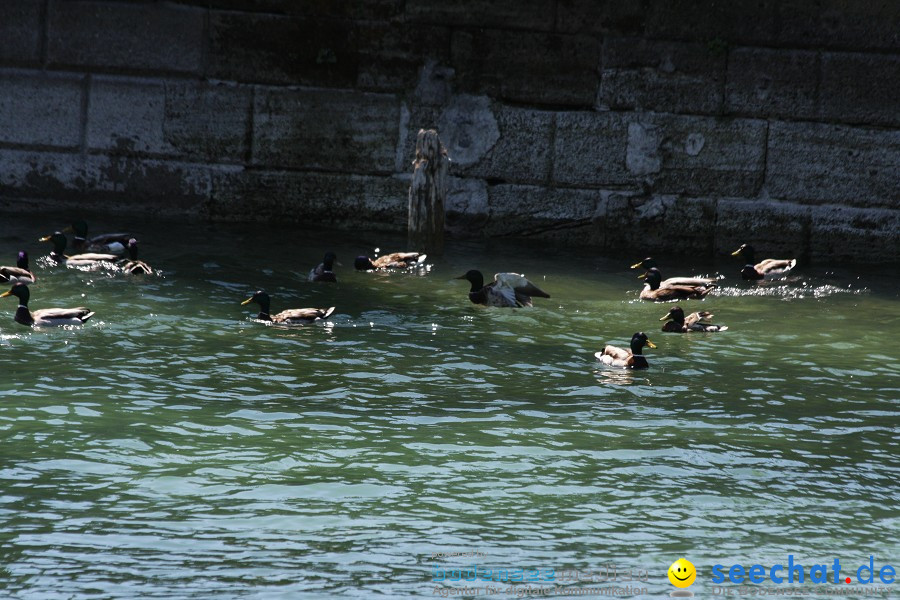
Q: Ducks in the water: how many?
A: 14